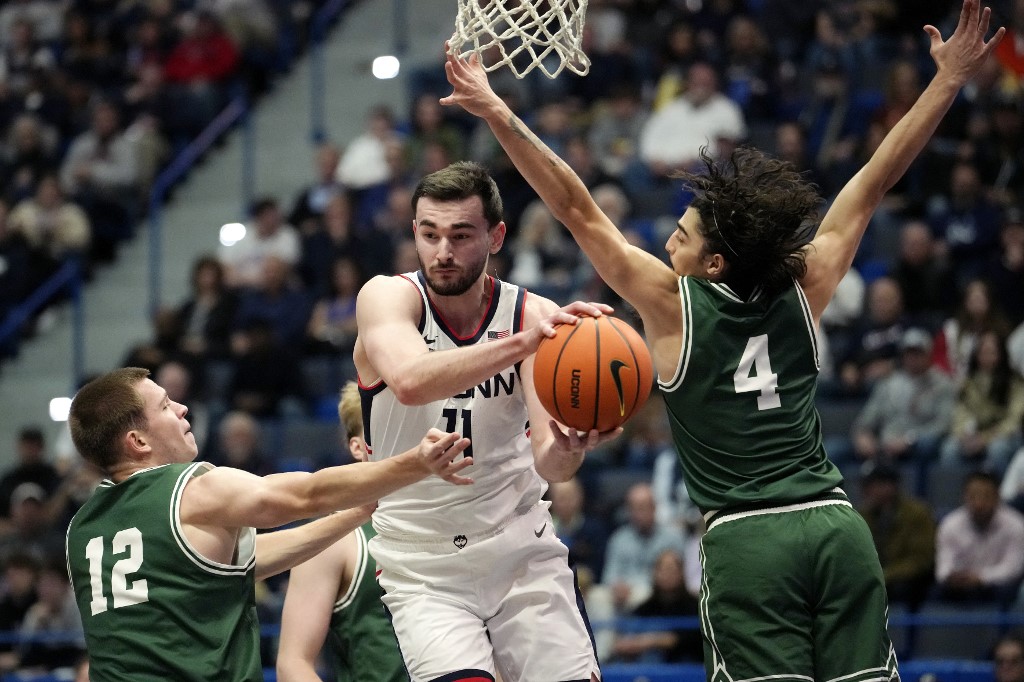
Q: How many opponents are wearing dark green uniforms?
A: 3